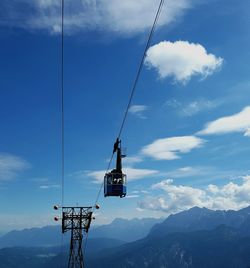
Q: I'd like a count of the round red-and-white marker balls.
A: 4